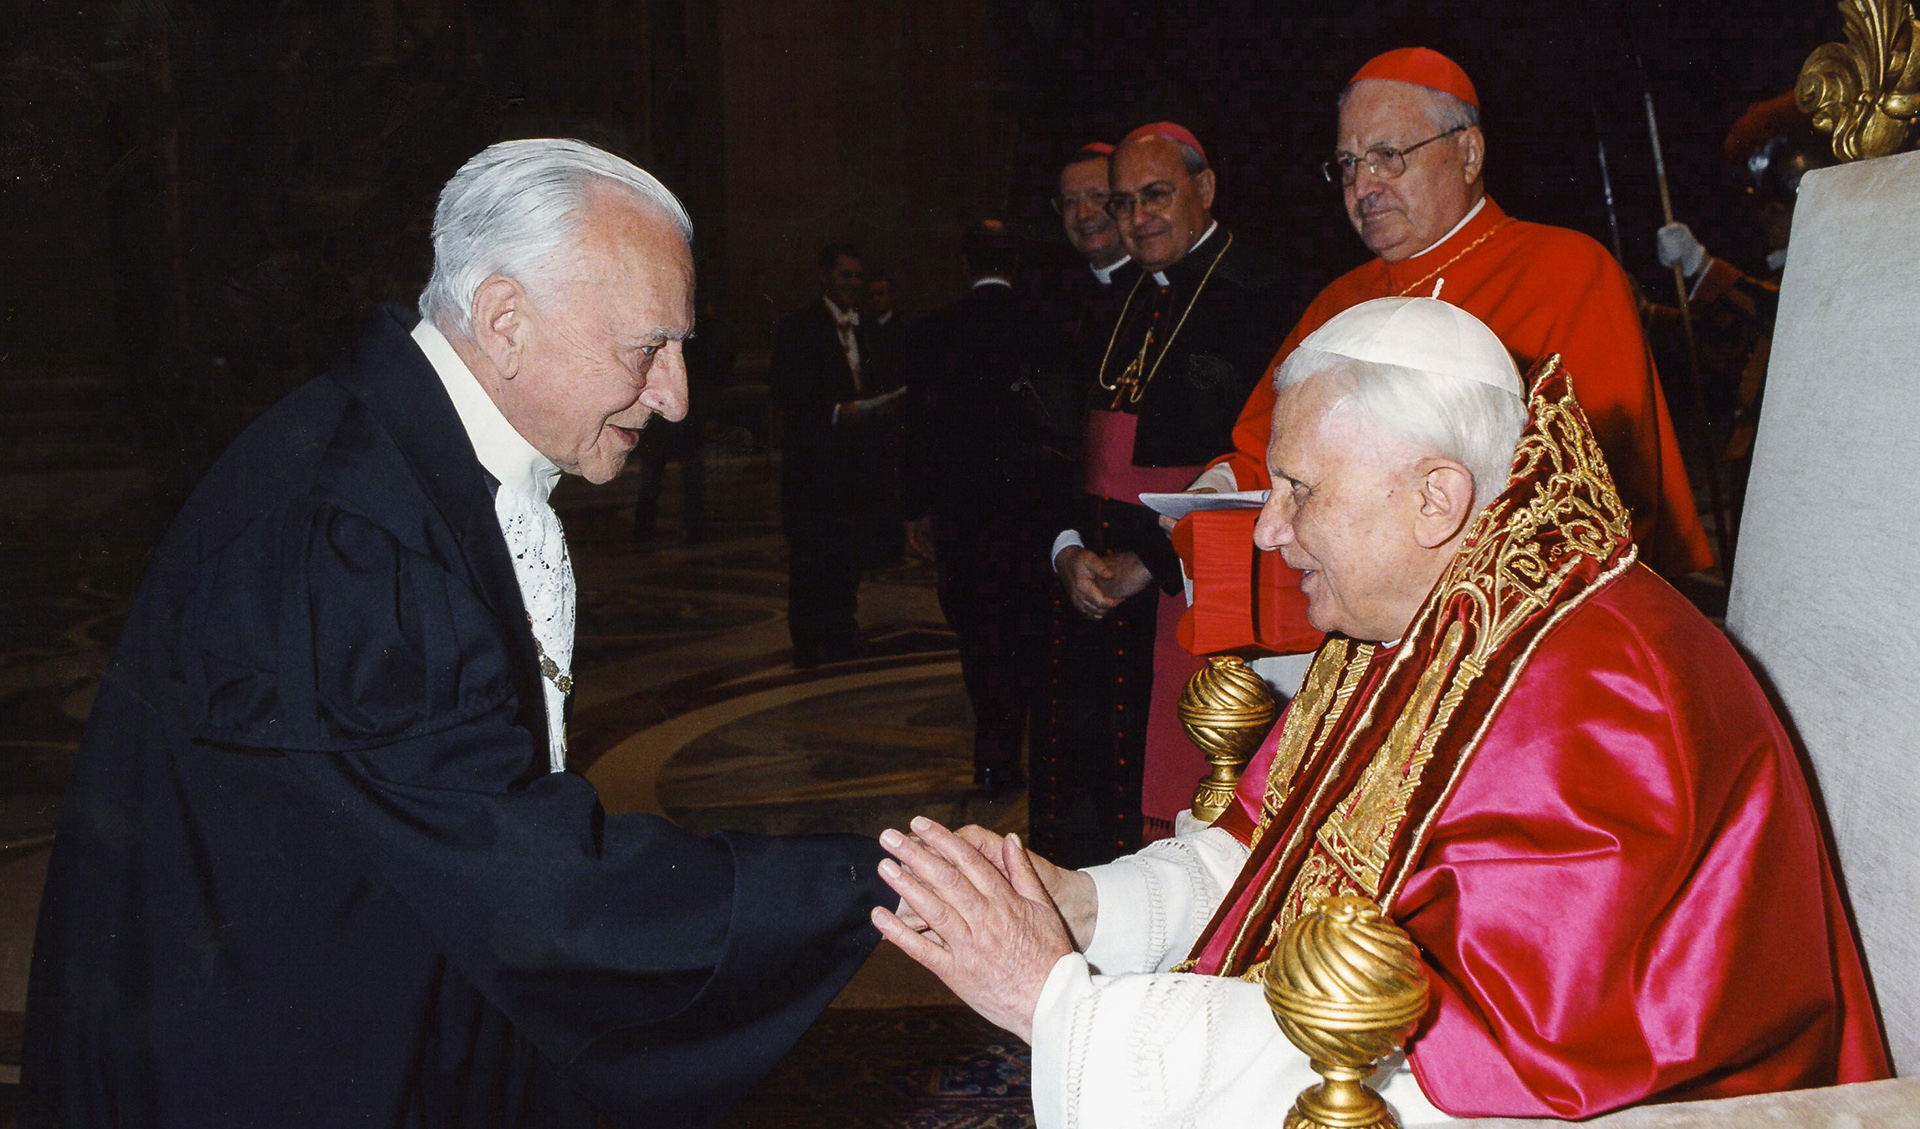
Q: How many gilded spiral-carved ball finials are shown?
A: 2